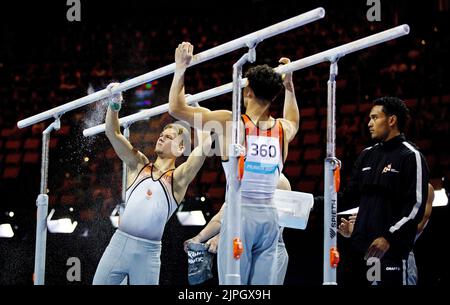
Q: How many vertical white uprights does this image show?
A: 4